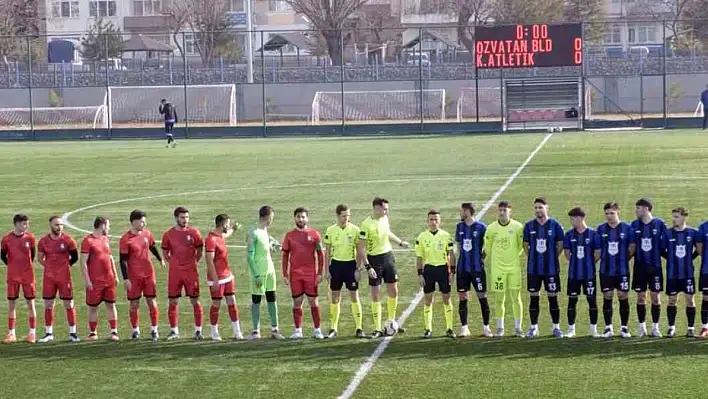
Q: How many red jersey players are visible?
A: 7